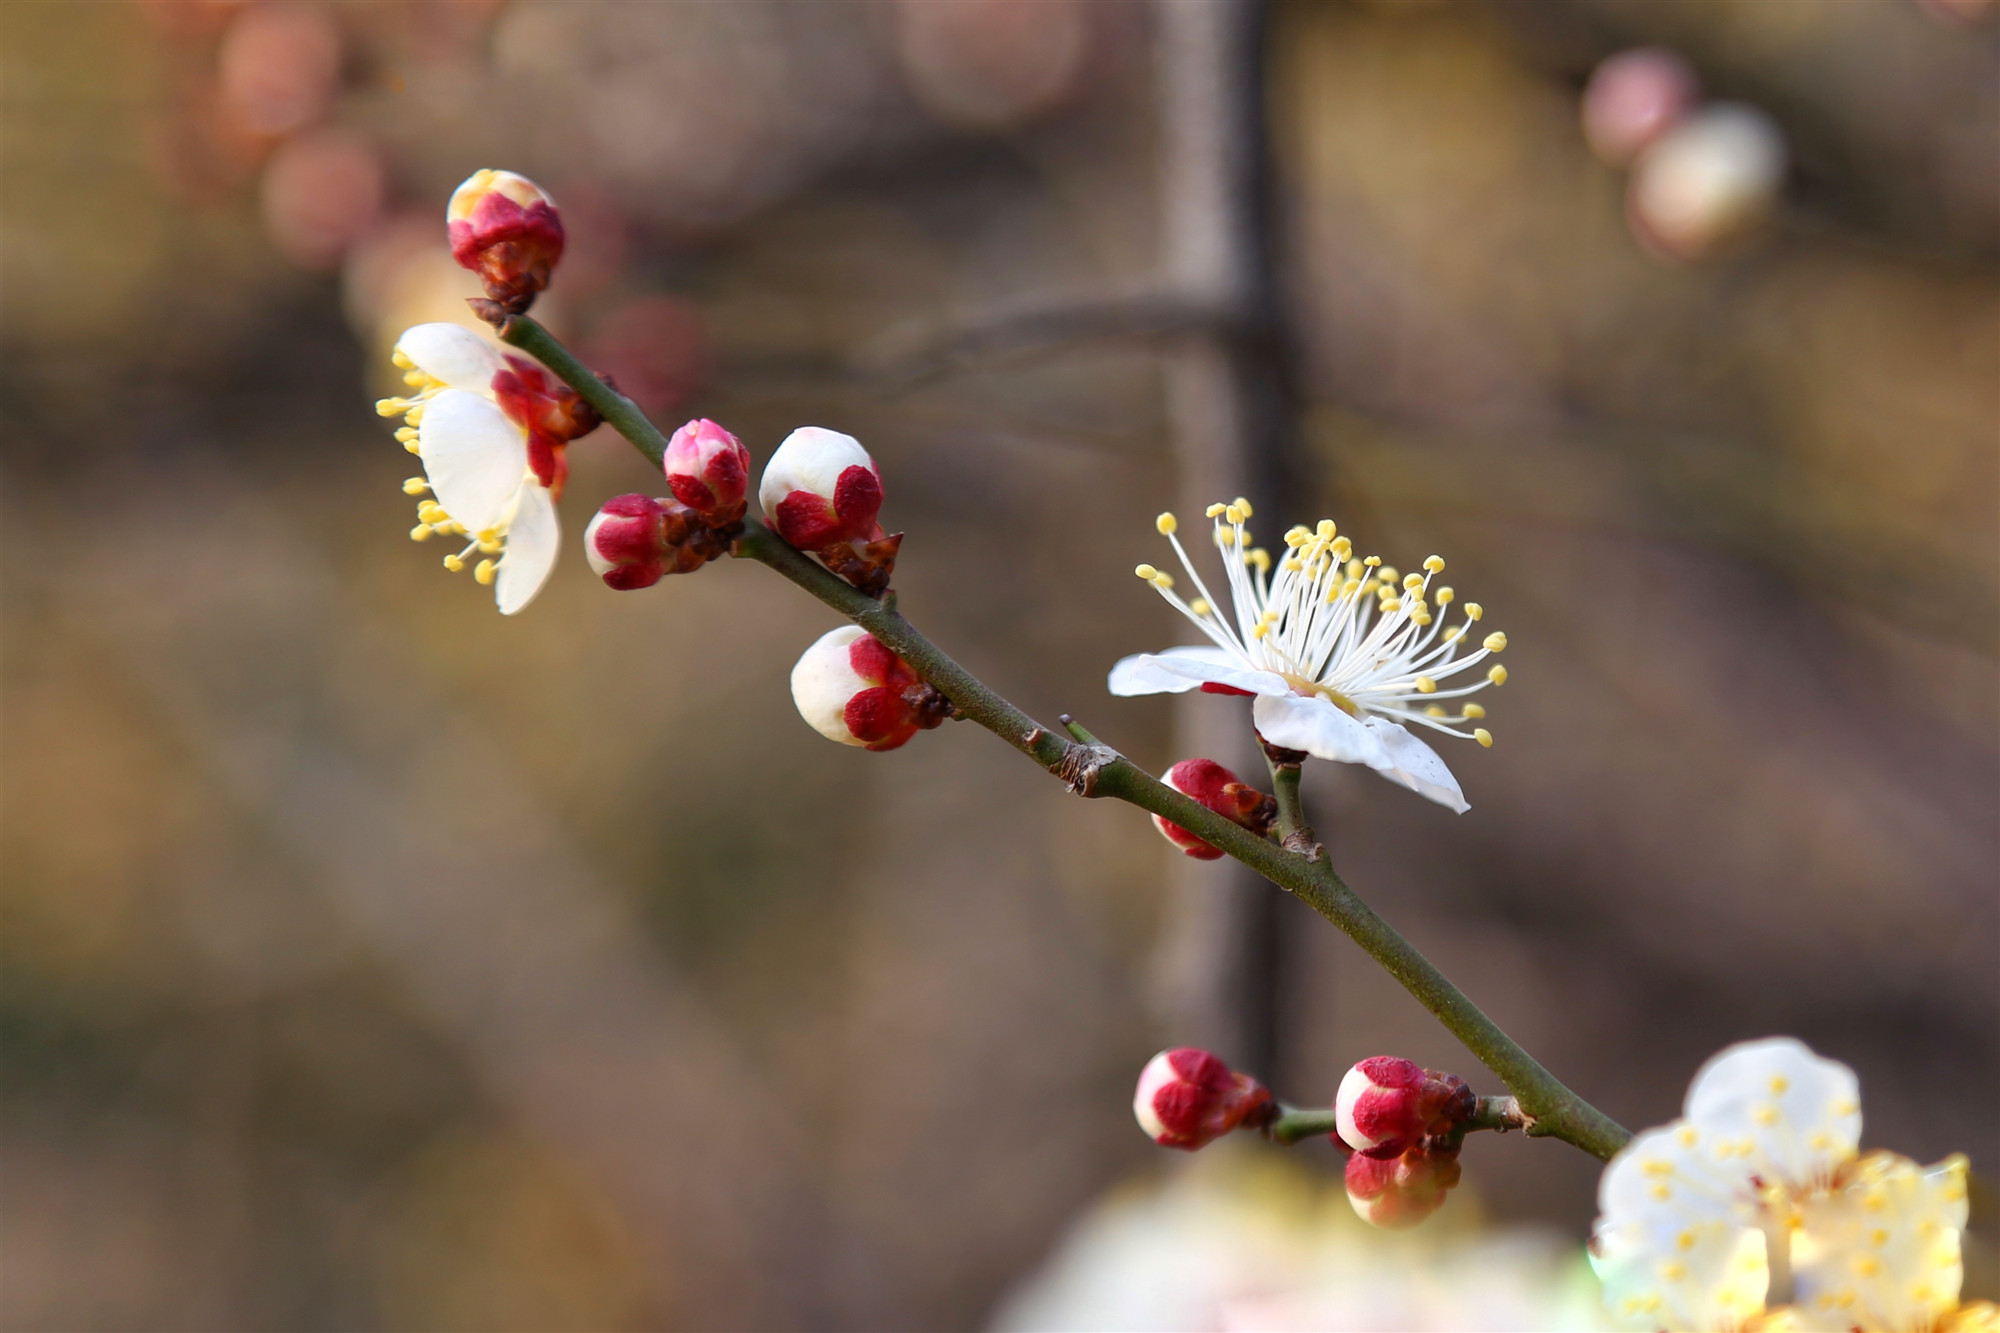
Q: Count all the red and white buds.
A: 9